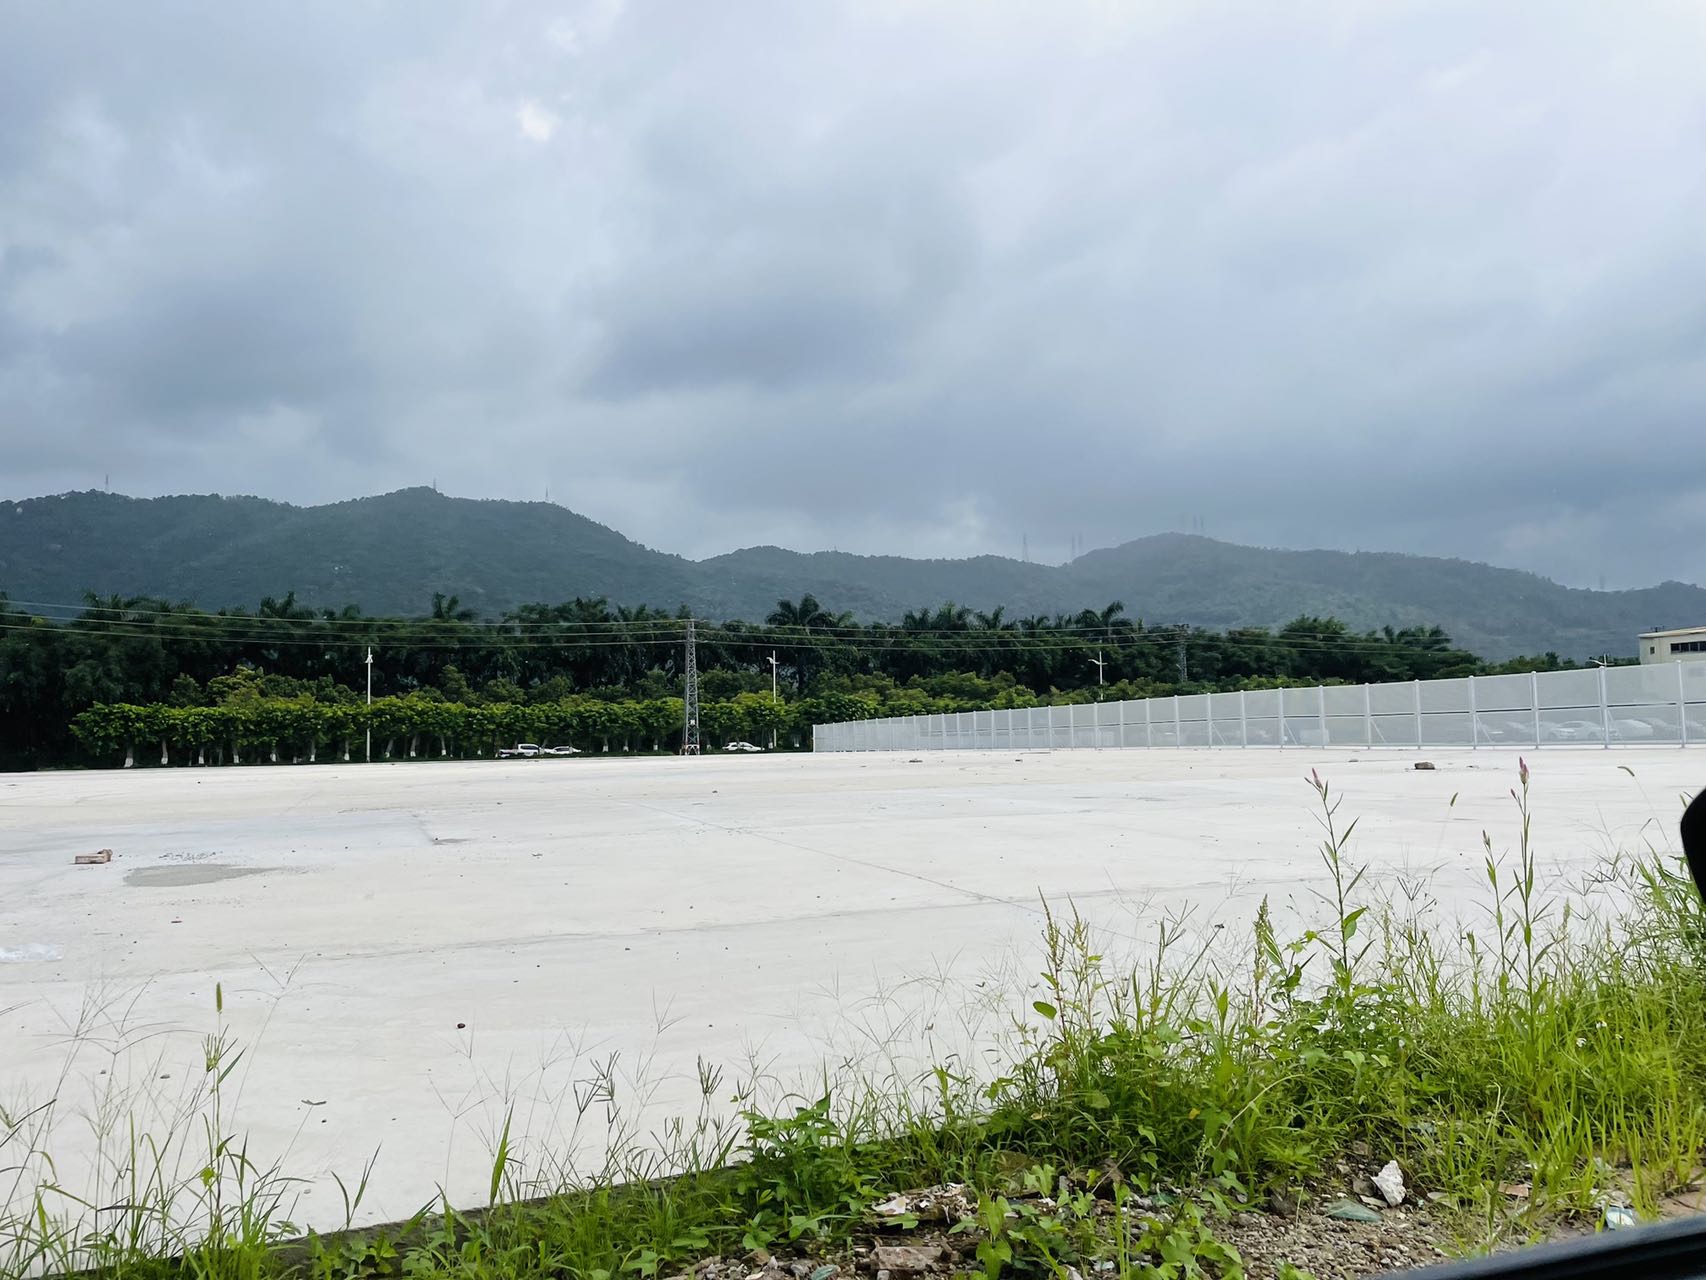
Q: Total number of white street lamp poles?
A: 4